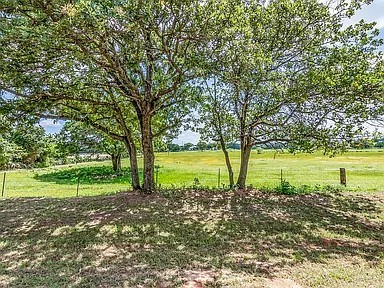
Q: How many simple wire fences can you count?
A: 1